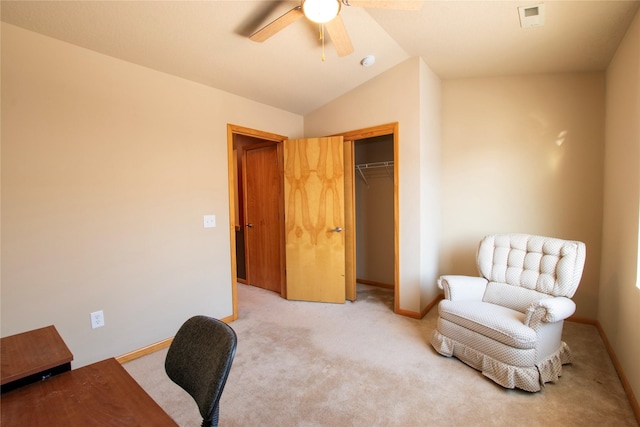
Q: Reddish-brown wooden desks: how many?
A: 1